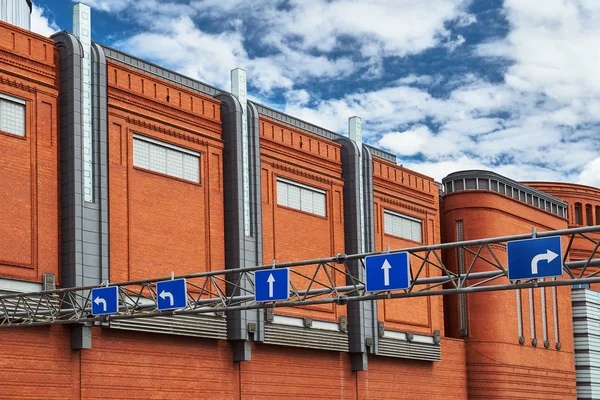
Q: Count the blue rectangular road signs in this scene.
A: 5